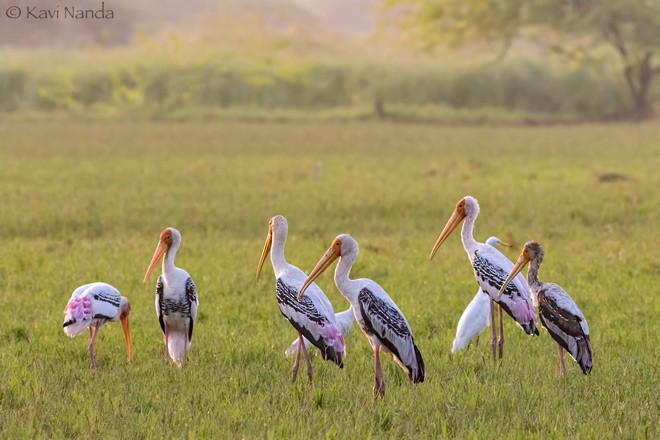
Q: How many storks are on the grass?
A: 6